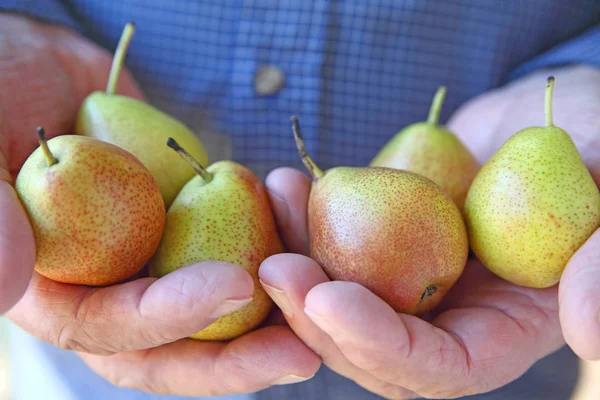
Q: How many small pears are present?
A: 6